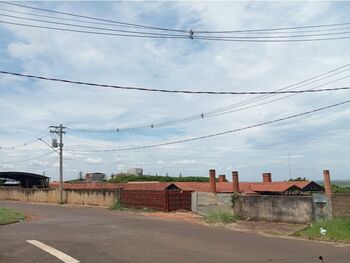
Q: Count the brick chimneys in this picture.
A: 5